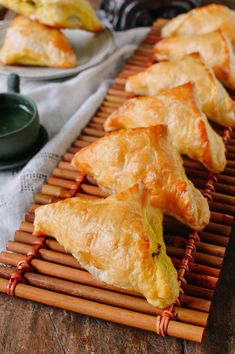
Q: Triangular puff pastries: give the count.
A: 8